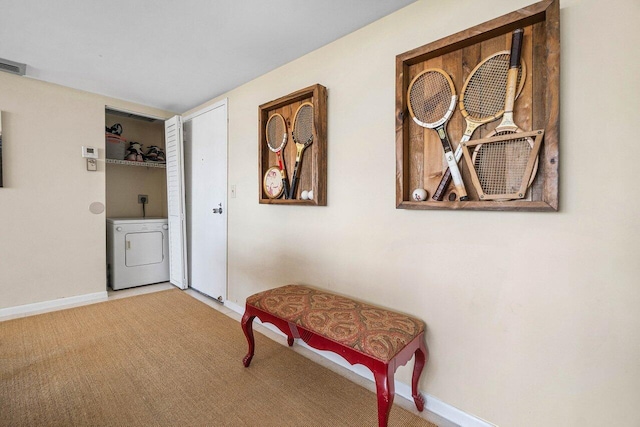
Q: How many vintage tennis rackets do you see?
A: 5